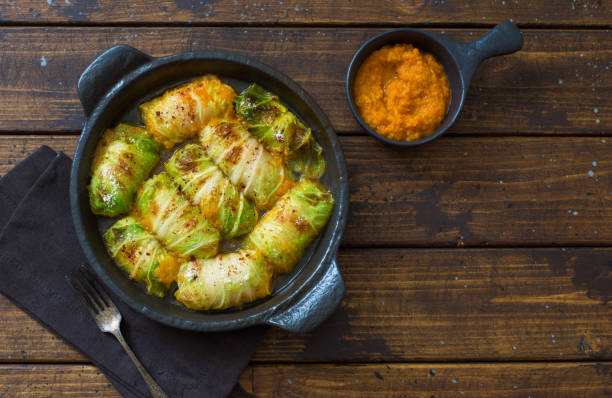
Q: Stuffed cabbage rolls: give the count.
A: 9